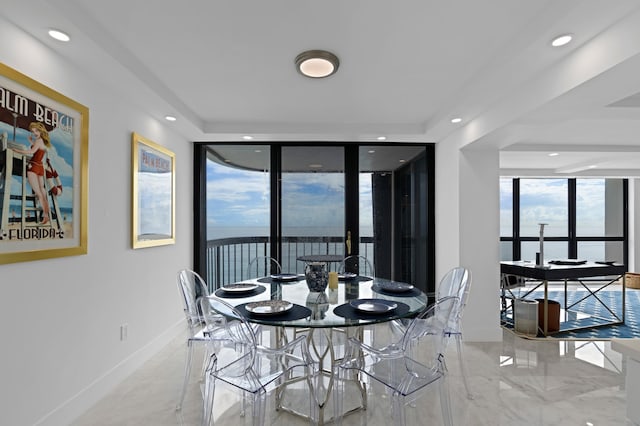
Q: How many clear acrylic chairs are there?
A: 6